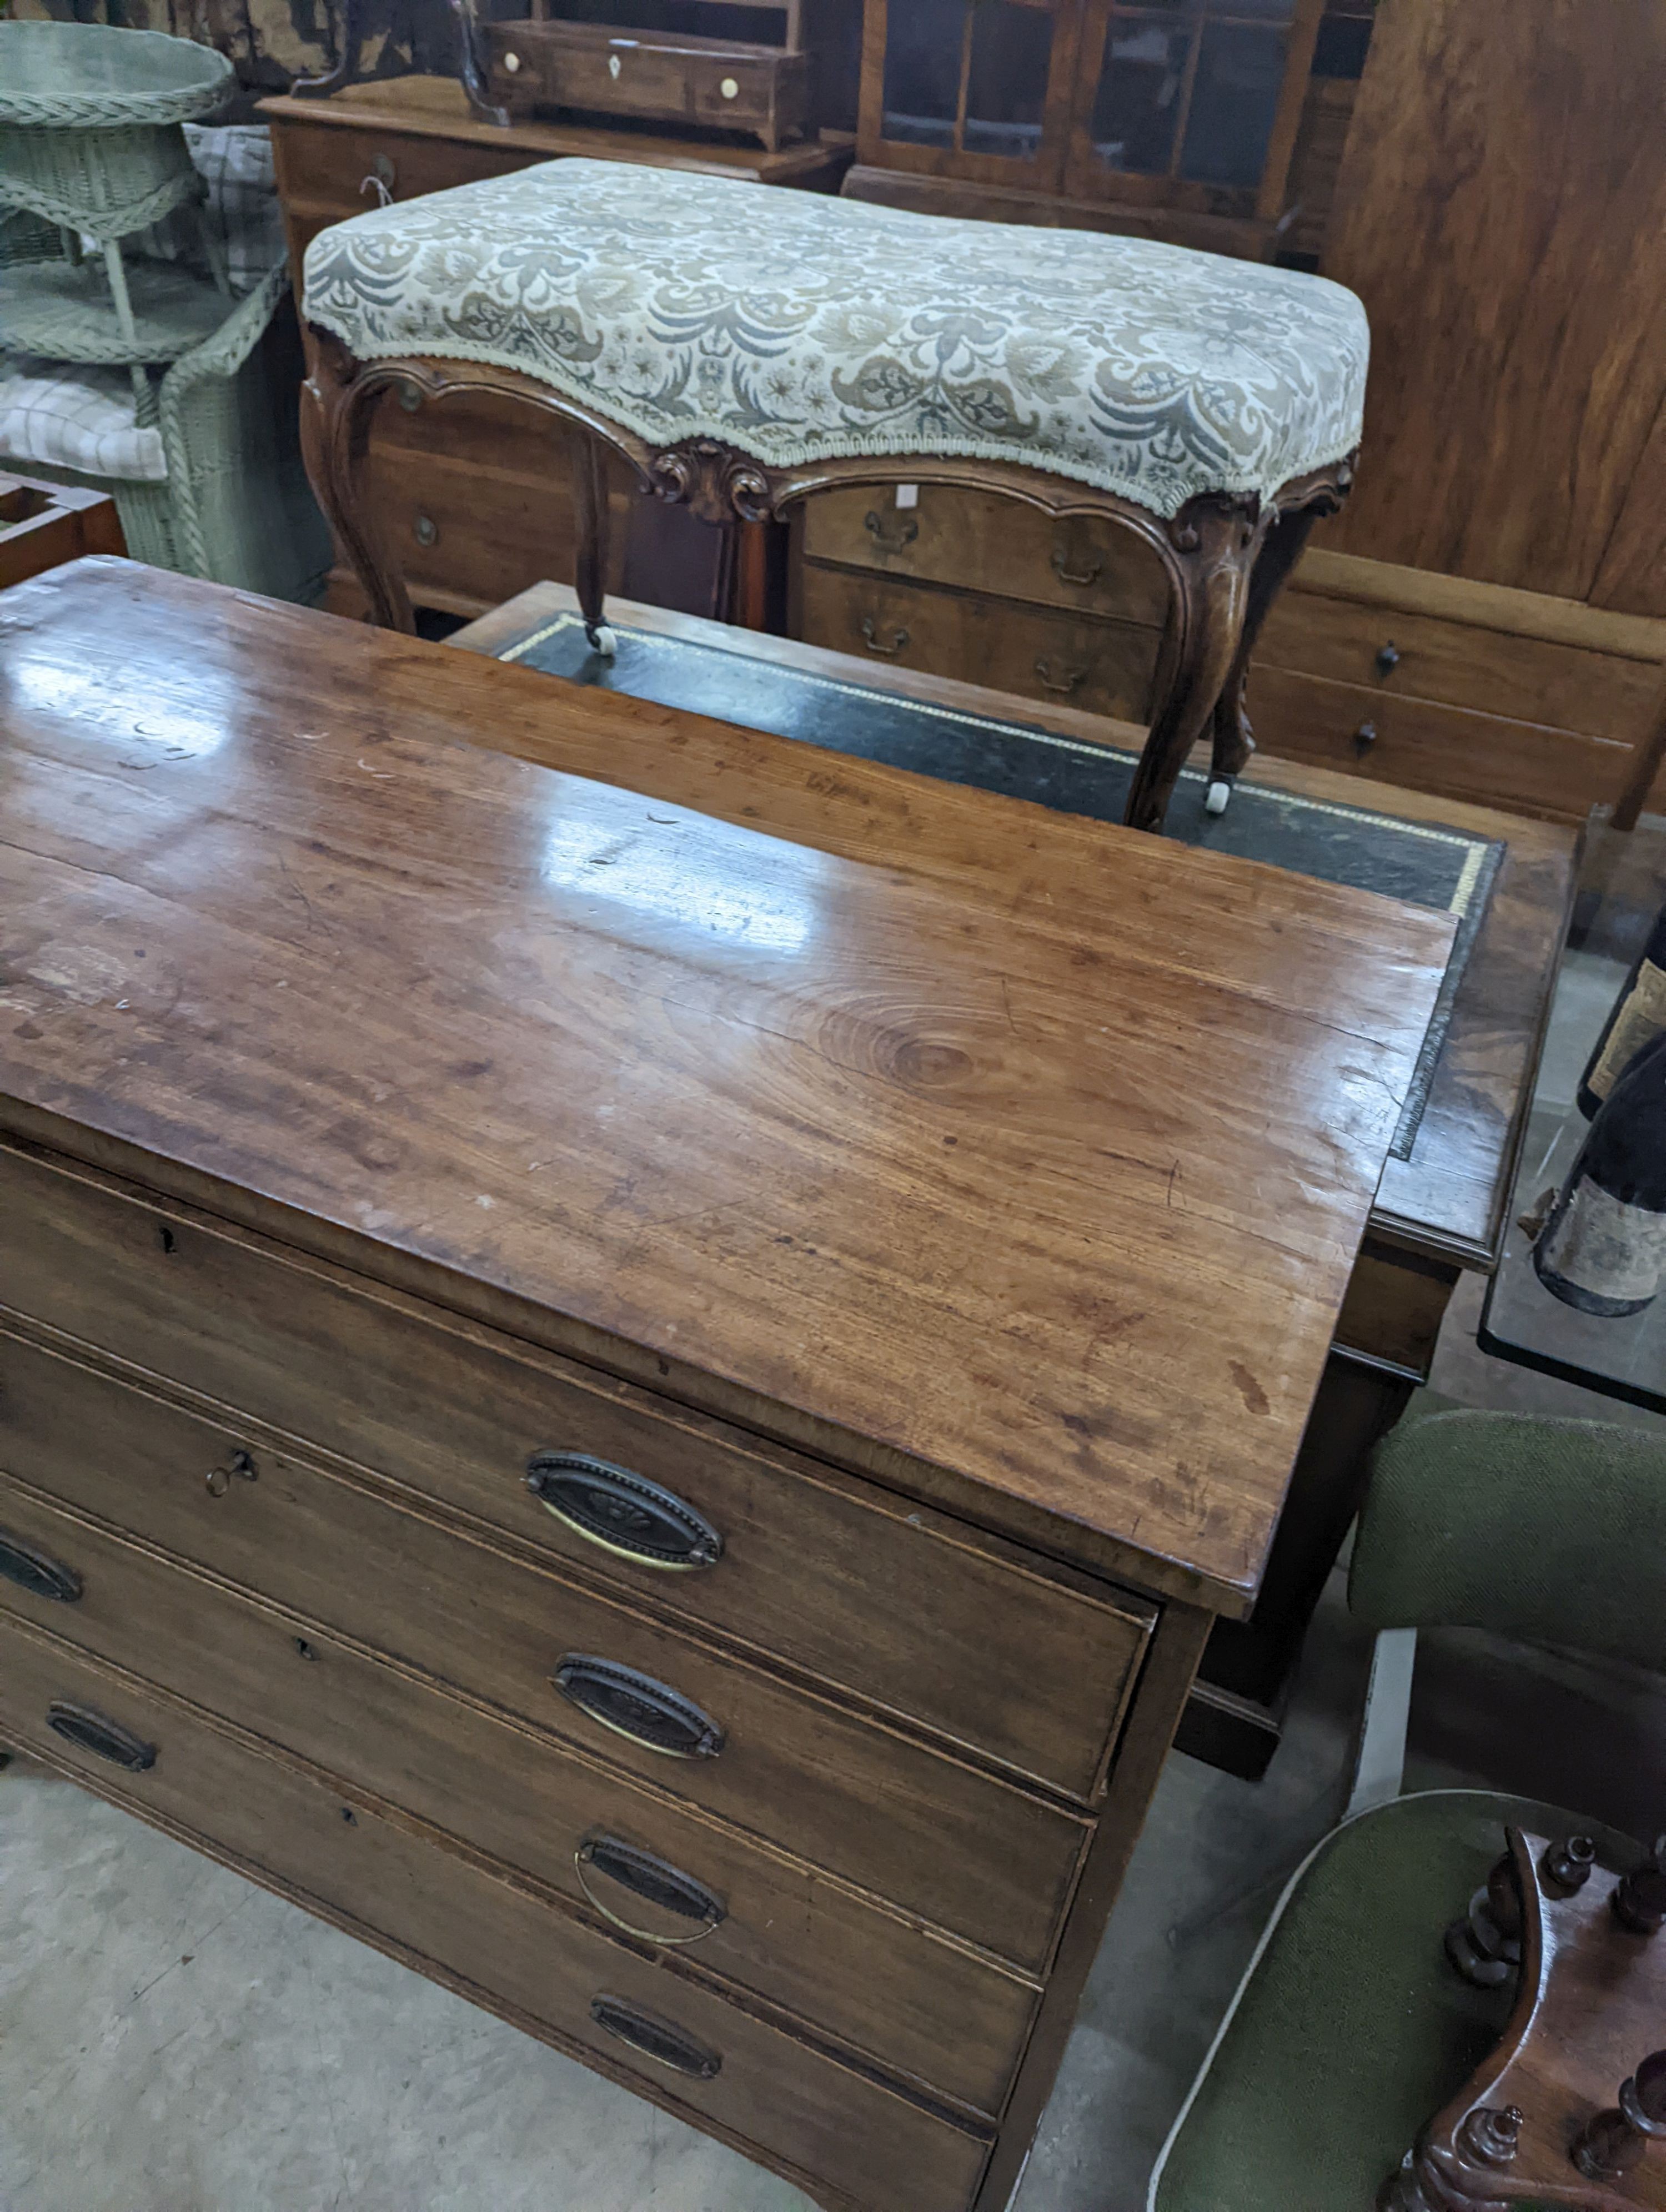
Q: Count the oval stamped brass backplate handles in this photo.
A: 6